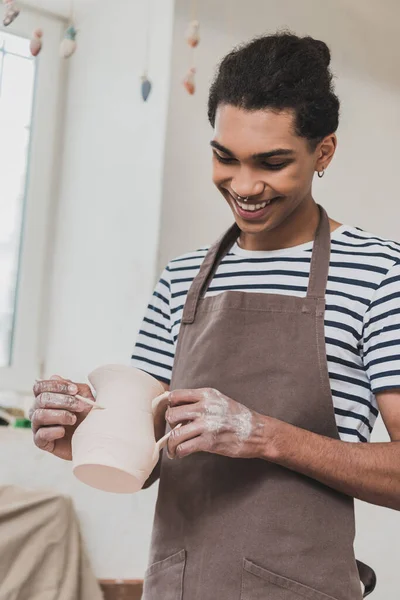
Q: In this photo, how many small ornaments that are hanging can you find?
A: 6